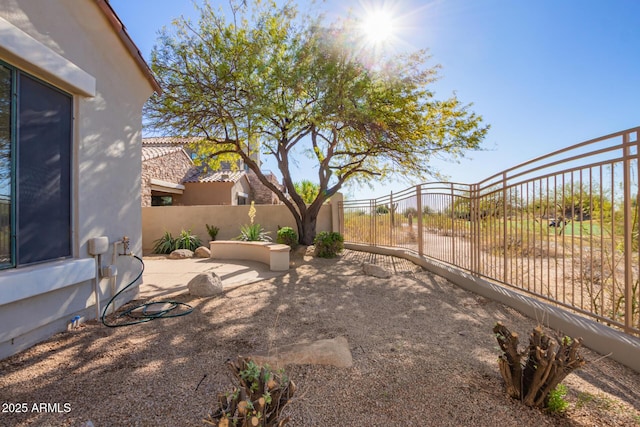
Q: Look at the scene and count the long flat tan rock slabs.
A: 1